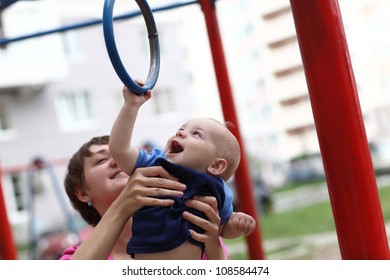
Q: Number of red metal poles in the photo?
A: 3